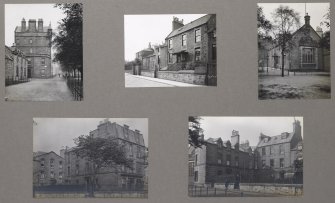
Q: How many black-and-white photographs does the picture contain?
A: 5